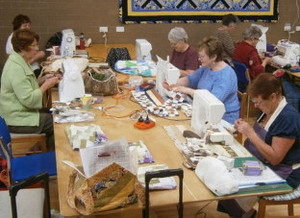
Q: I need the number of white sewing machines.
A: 7